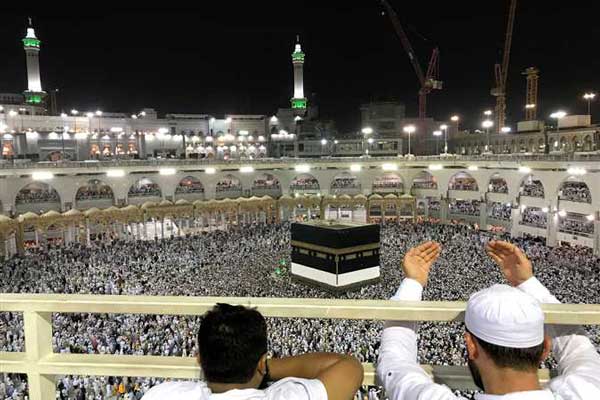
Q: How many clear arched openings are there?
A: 14